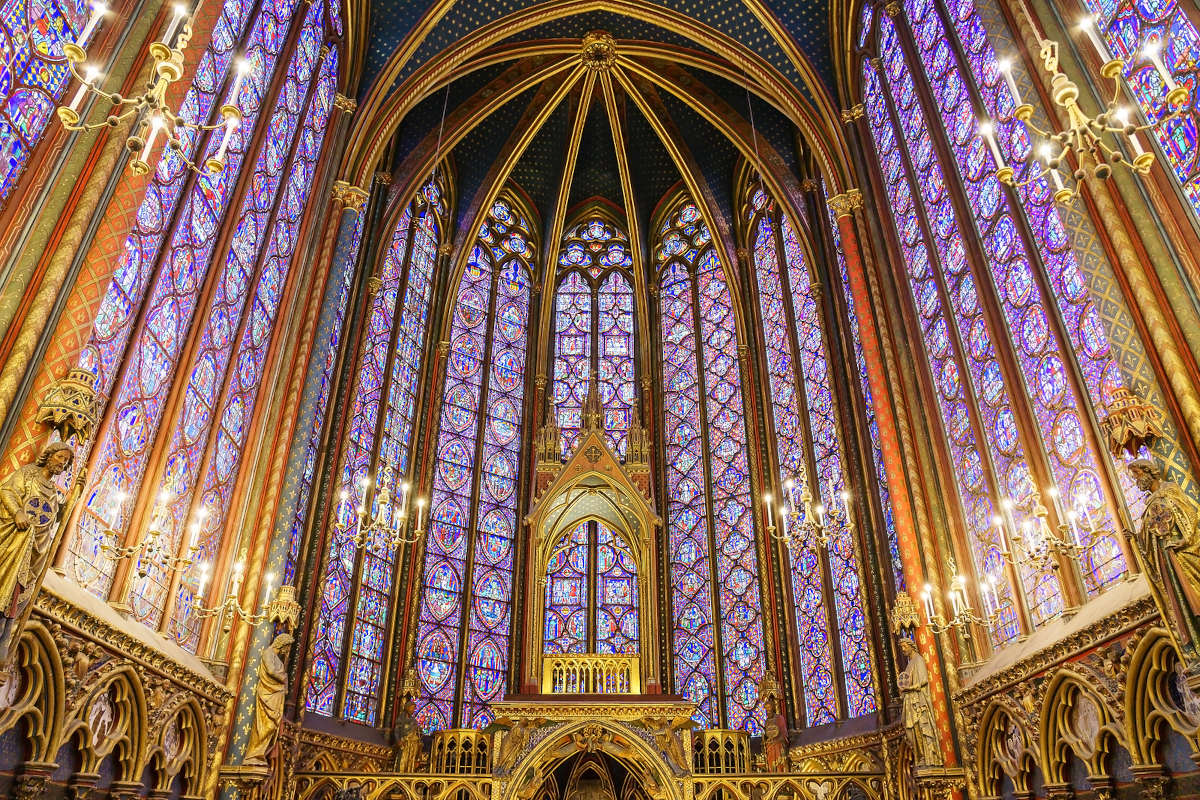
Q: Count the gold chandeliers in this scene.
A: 8